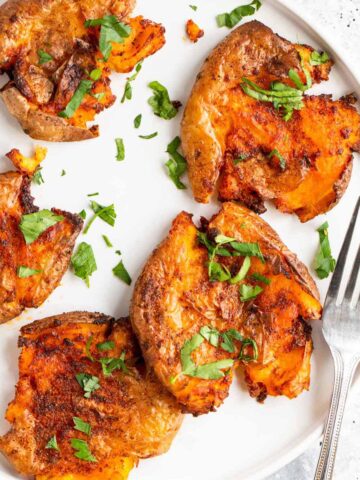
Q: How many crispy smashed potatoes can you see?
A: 5